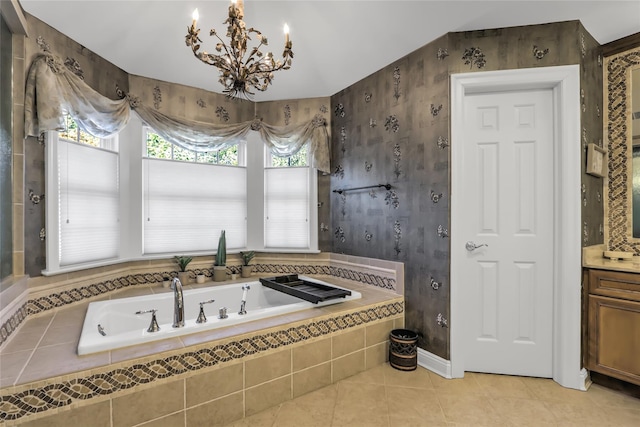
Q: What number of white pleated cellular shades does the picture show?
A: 3